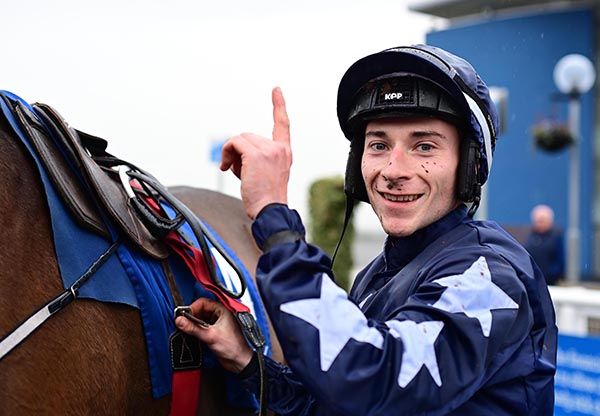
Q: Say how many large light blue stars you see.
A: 3